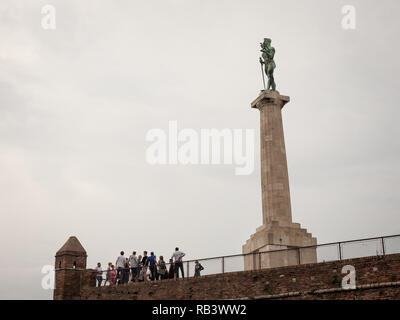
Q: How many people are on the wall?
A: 13